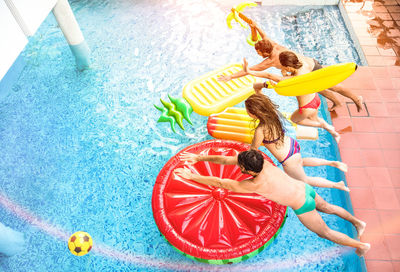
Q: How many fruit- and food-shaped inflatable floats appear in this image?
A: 4